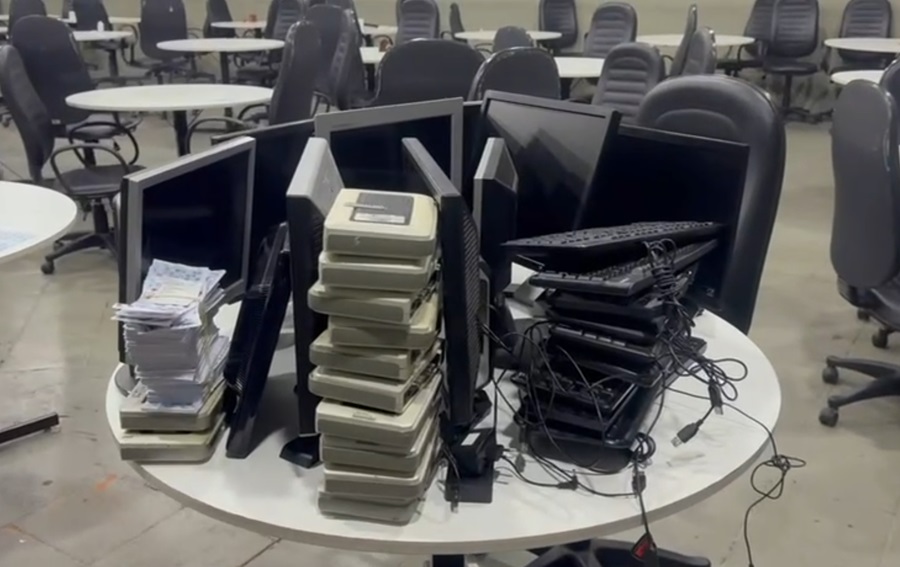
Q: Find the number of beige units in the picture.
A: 12